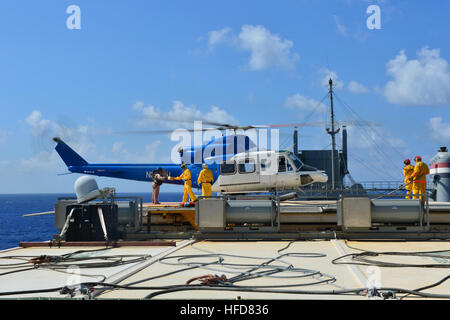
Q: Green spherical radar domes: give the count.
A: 0